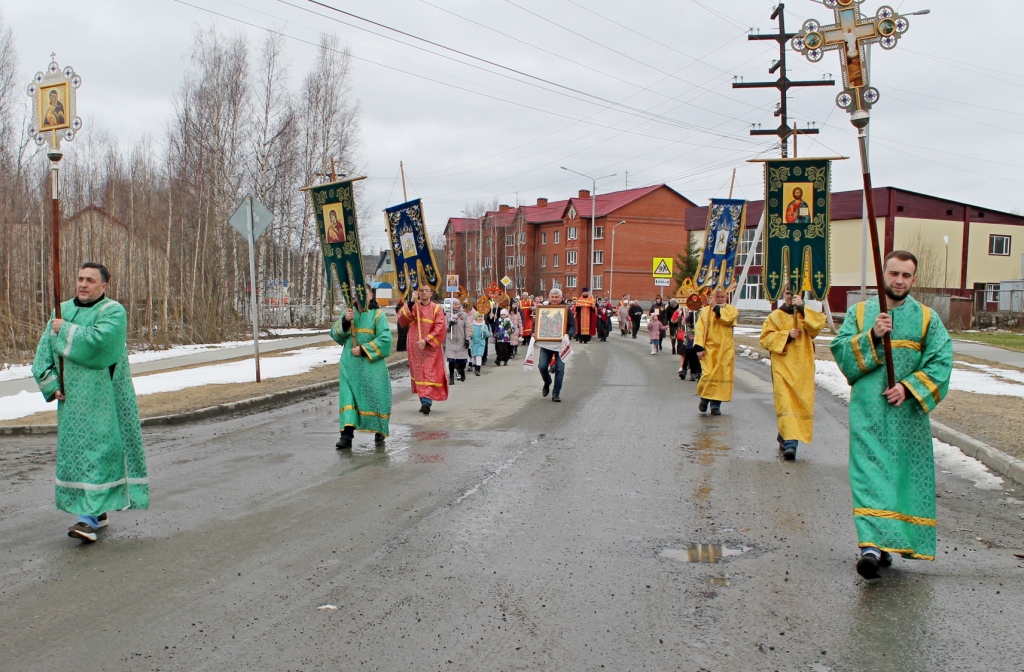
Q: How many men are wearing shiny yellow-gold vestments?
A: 2